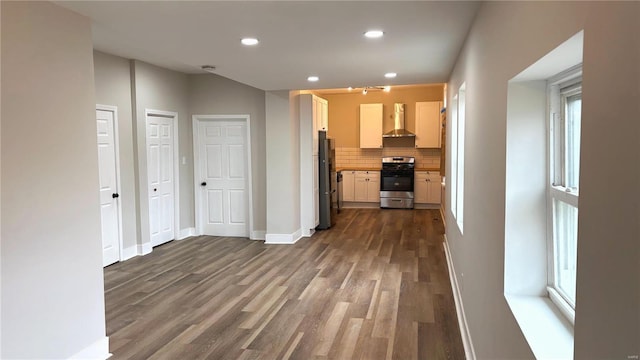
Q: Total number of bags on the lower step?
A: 0